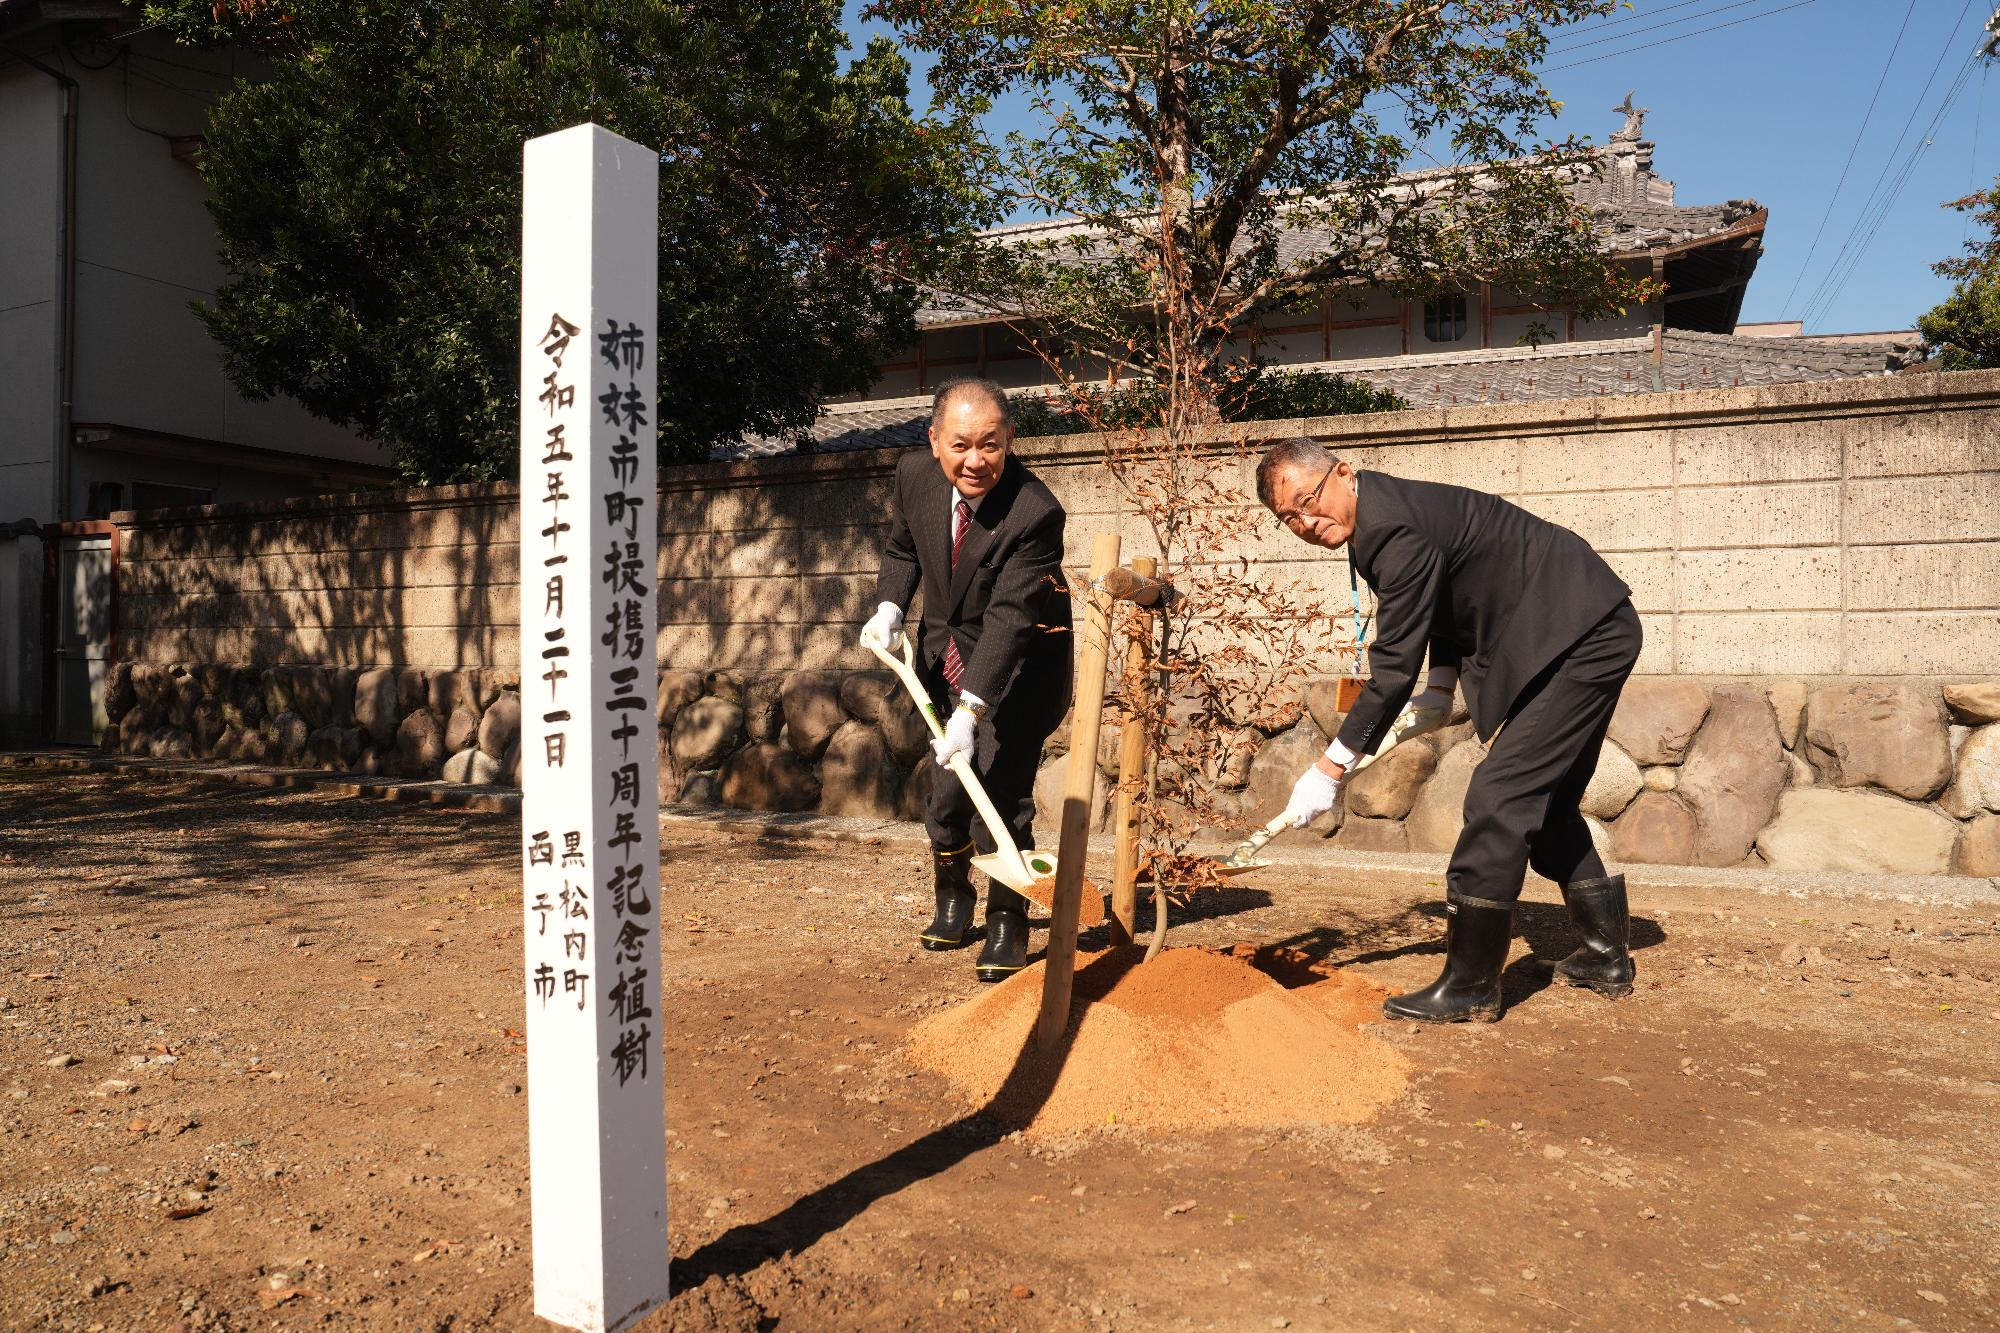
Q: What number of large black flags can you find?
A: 0